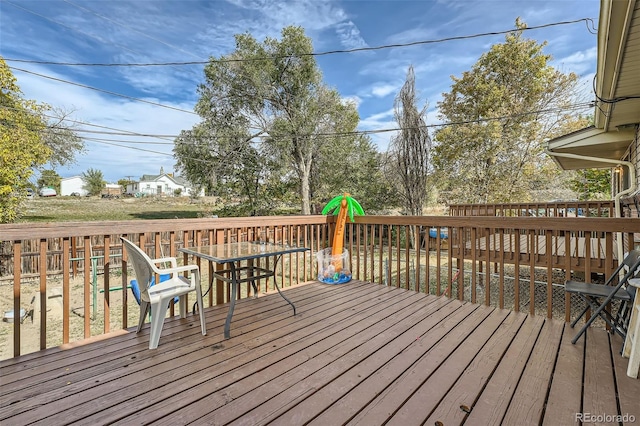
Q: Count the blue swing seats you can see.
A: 1